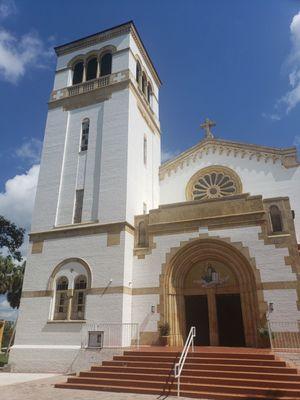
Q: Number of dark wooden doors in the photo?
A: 2